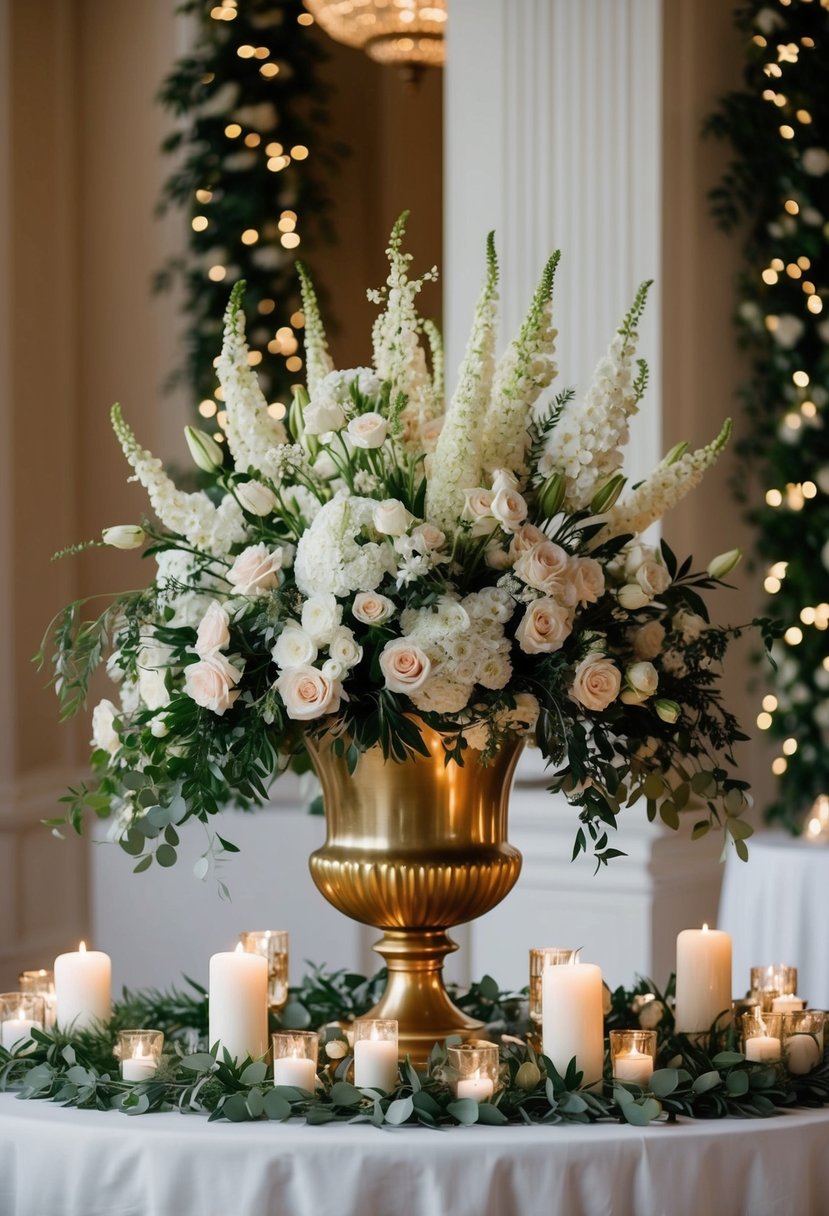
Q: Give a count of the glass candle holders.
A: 12